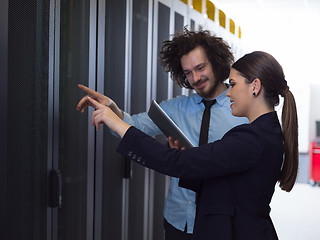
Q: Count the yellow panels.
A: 6